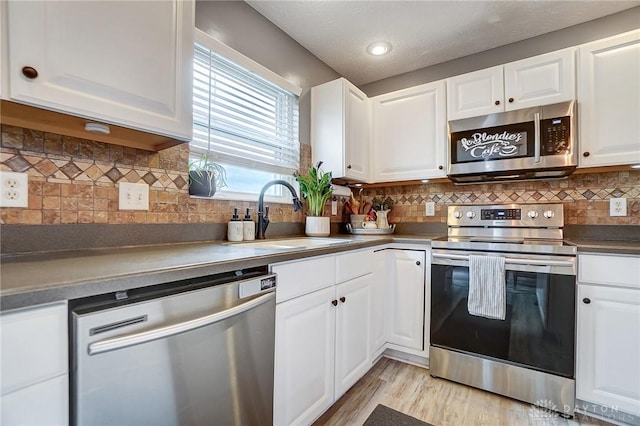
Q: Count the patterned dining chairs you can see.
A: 0